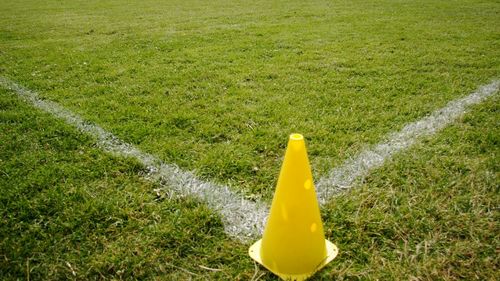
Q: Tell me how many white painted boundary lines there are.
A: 2